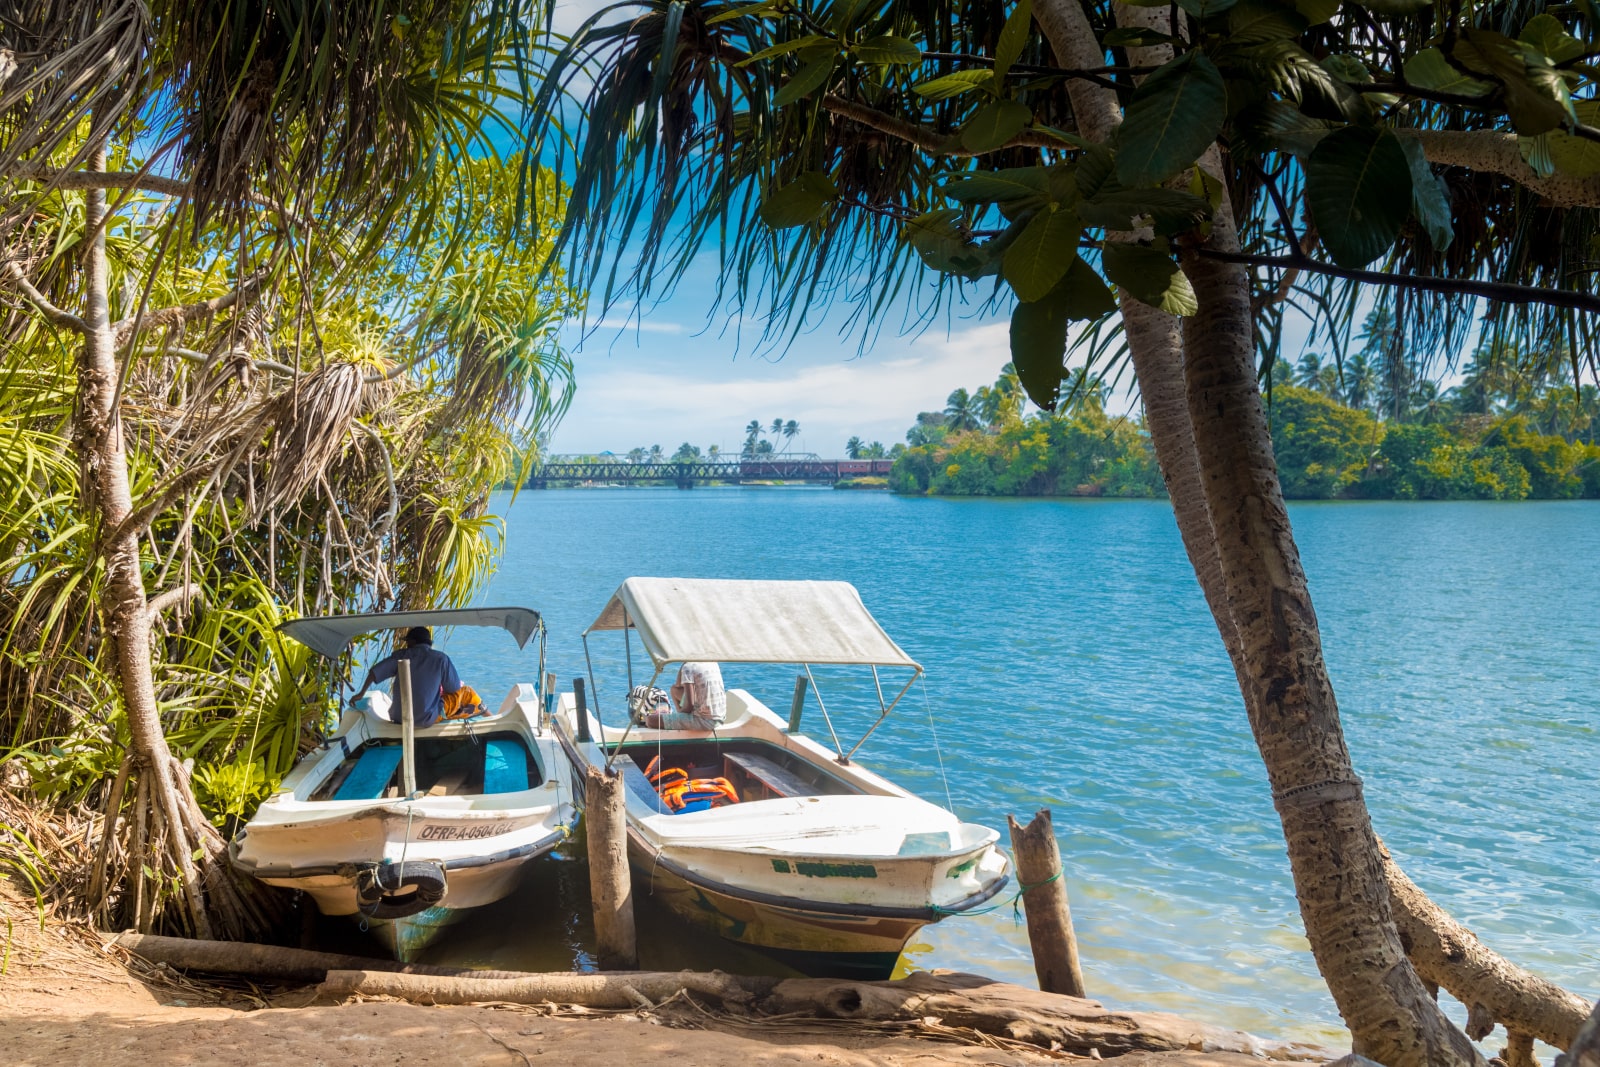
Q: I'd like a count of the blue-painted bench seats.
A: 2